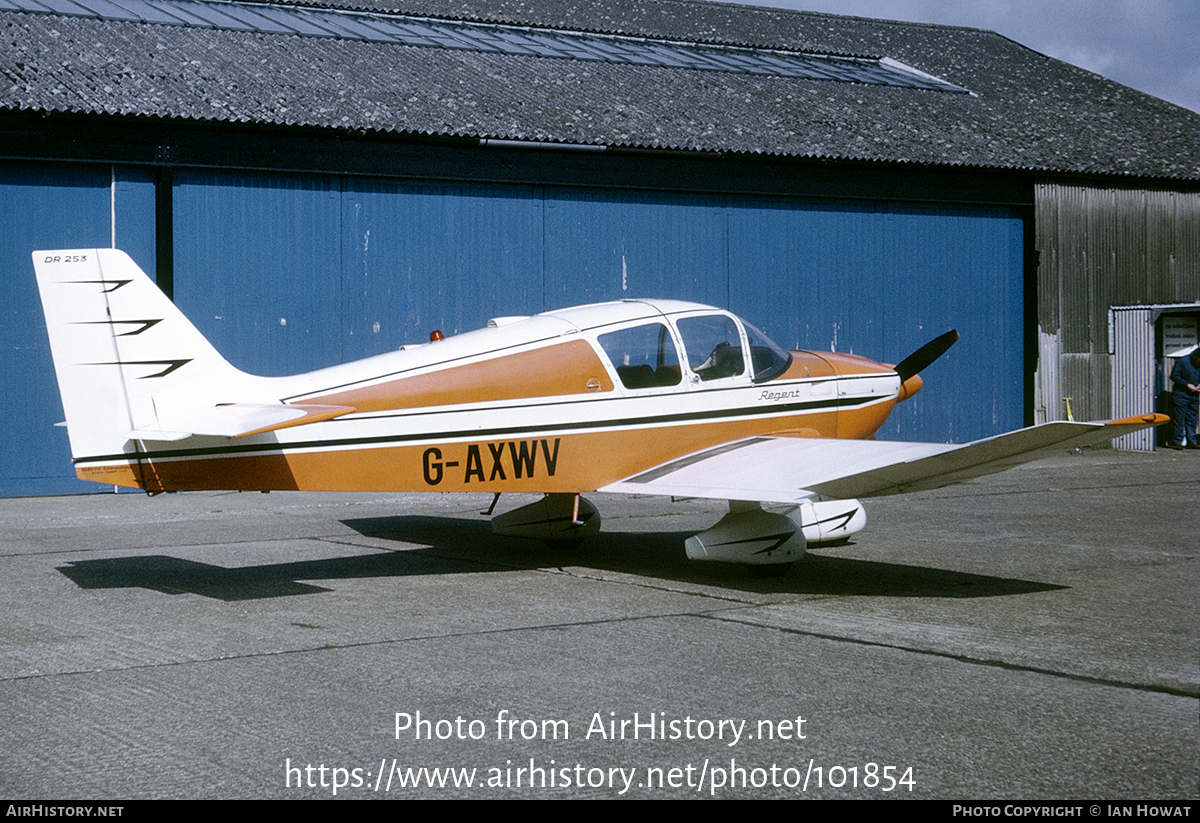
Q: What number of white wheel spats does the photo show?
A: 3